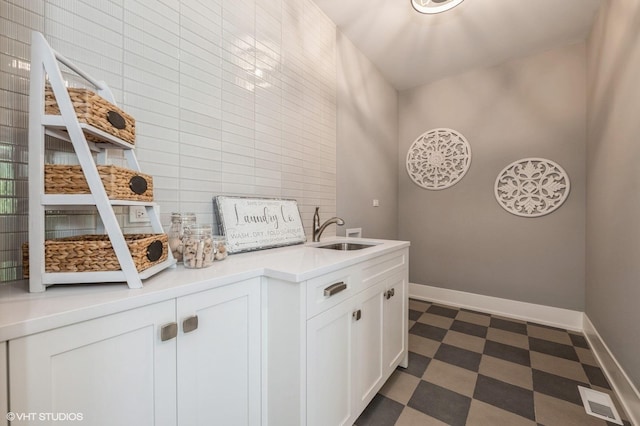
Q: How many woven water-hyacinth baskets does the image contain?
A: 3